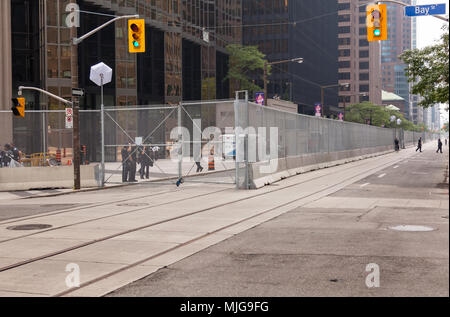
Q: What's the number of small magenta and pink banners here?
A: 3